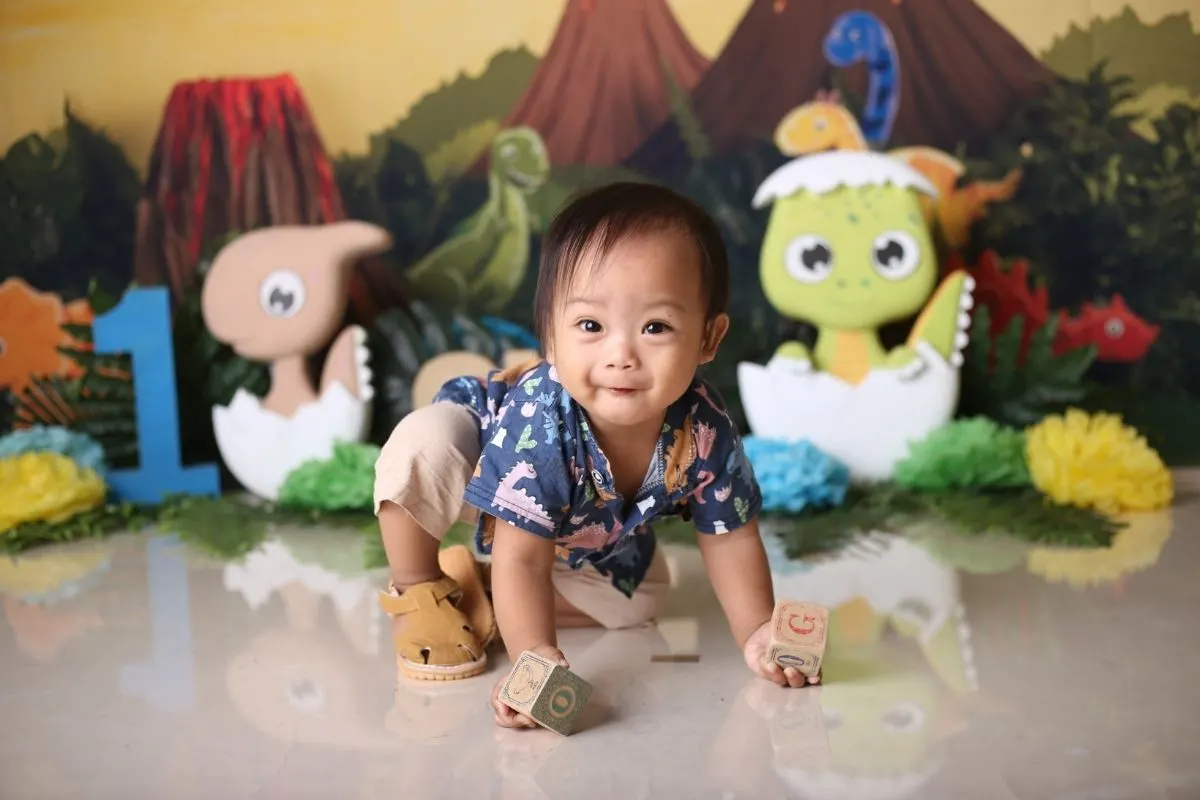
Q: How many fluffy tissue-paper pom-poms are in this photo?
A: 6